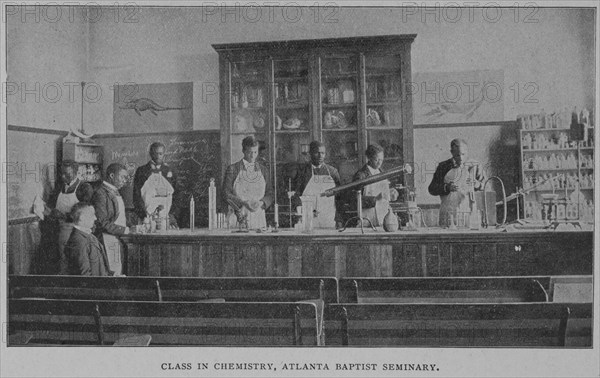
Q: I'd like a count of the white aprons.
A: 7